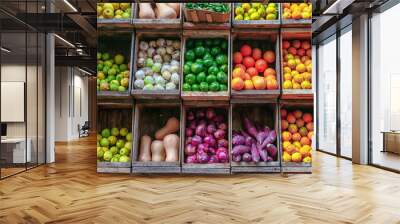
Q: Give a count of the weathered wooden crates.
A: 15